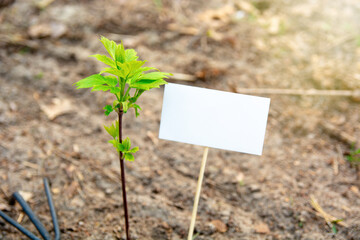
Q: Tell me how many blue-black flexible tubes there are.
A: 3